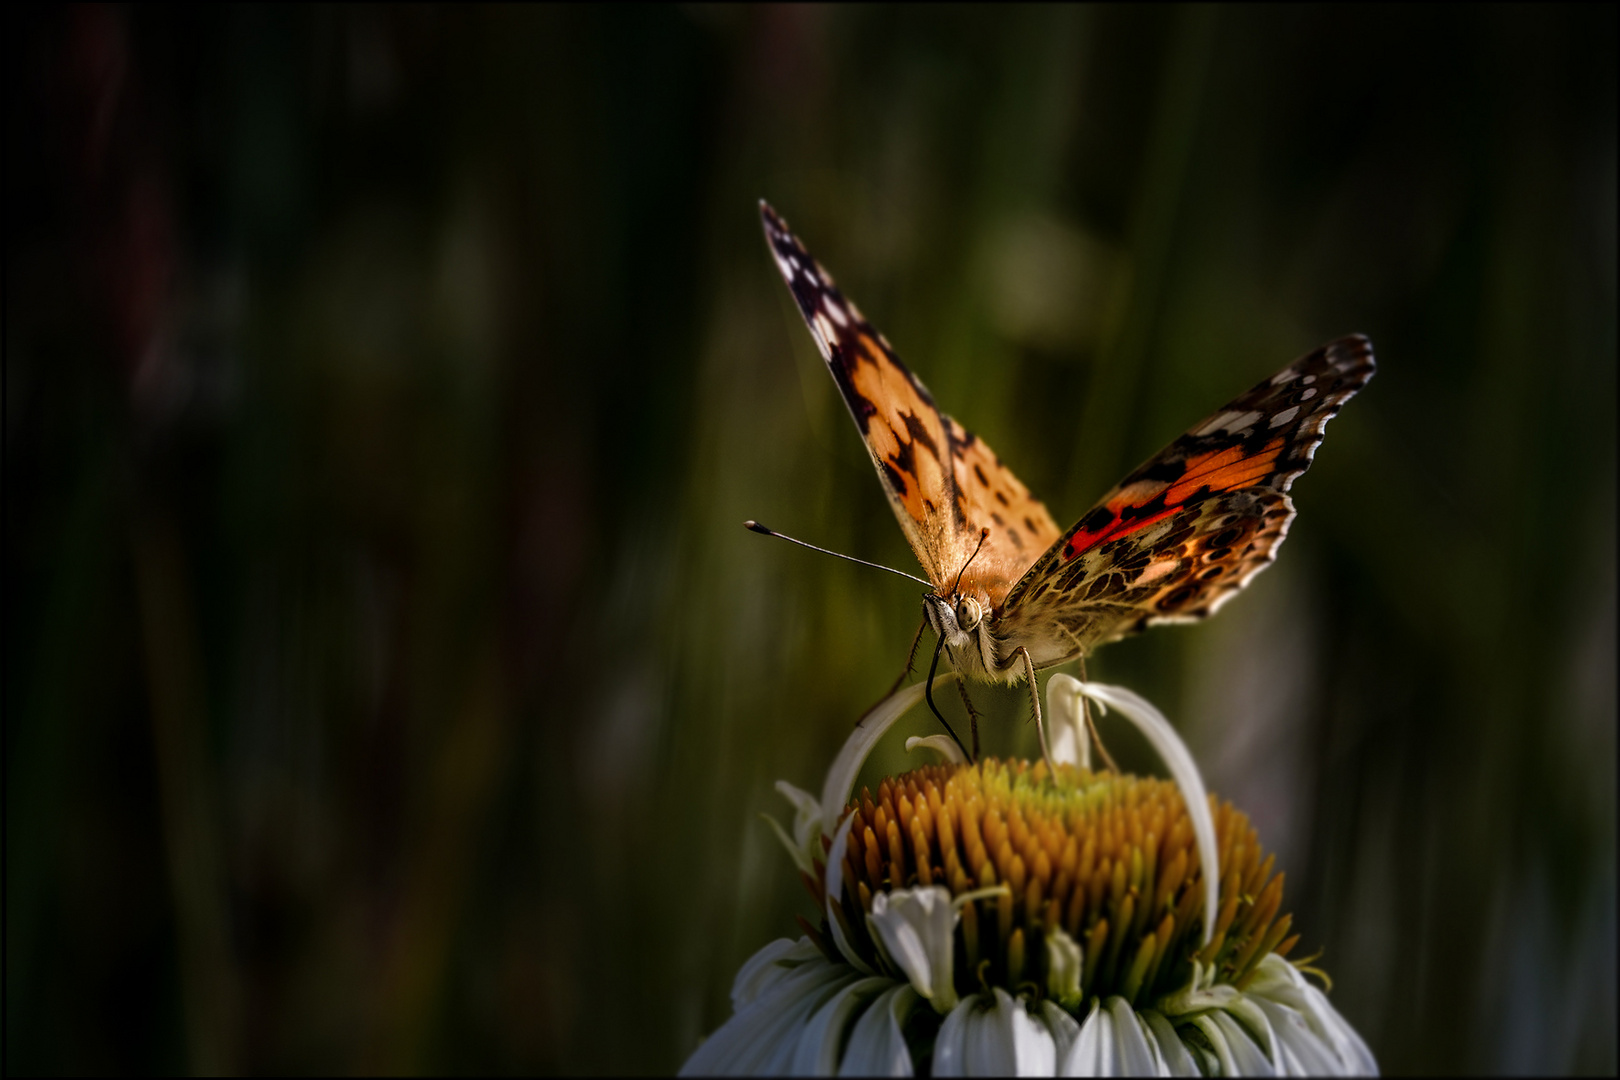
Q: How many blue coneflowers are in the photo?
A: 0